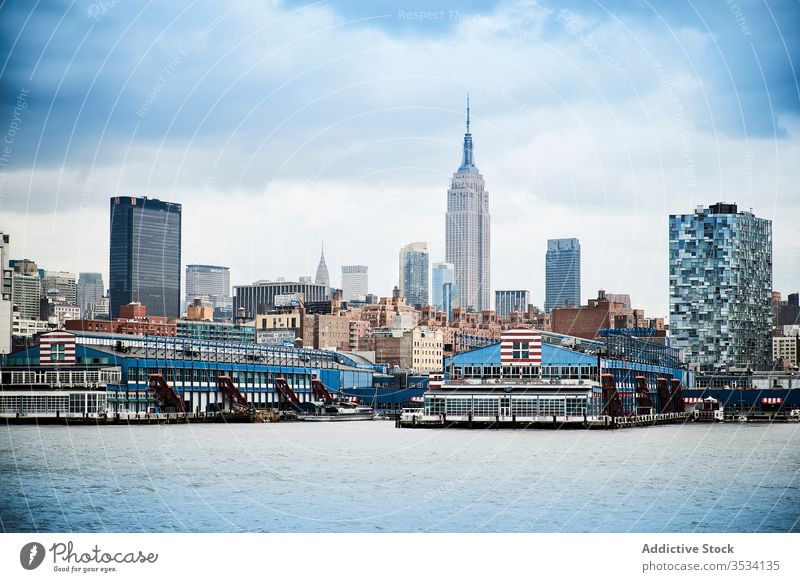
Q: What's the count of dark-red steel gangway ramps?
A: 8